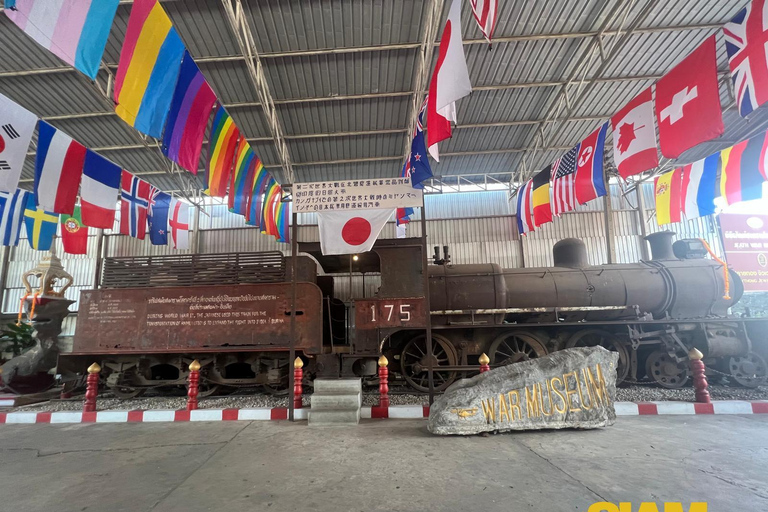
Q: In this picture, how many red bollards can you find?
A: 6